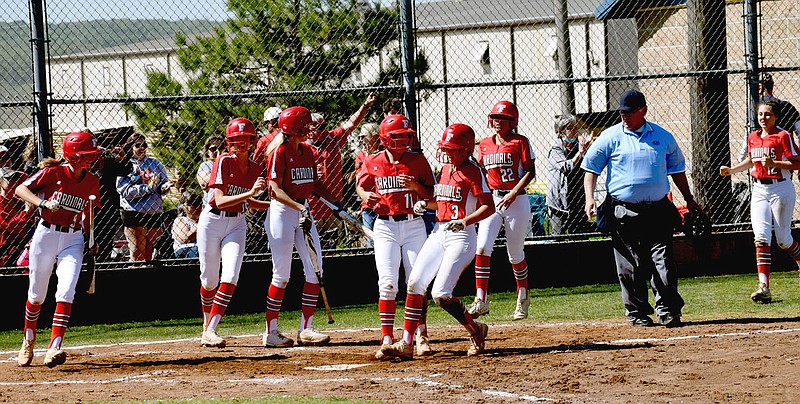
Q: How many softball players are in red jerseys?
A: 7